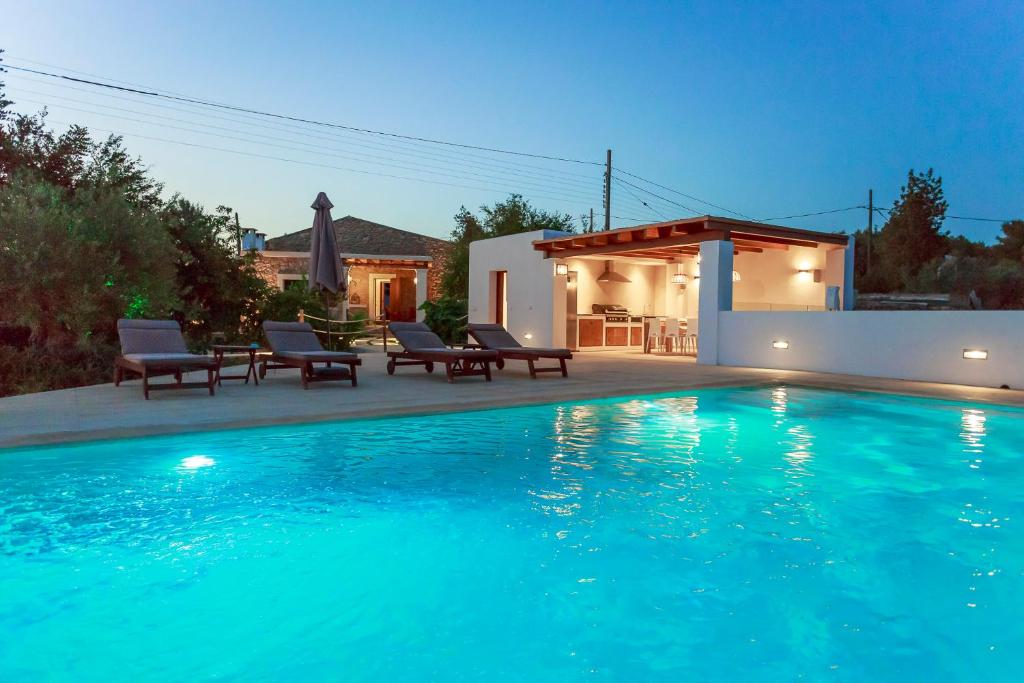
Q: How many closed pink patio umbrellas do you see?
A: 0